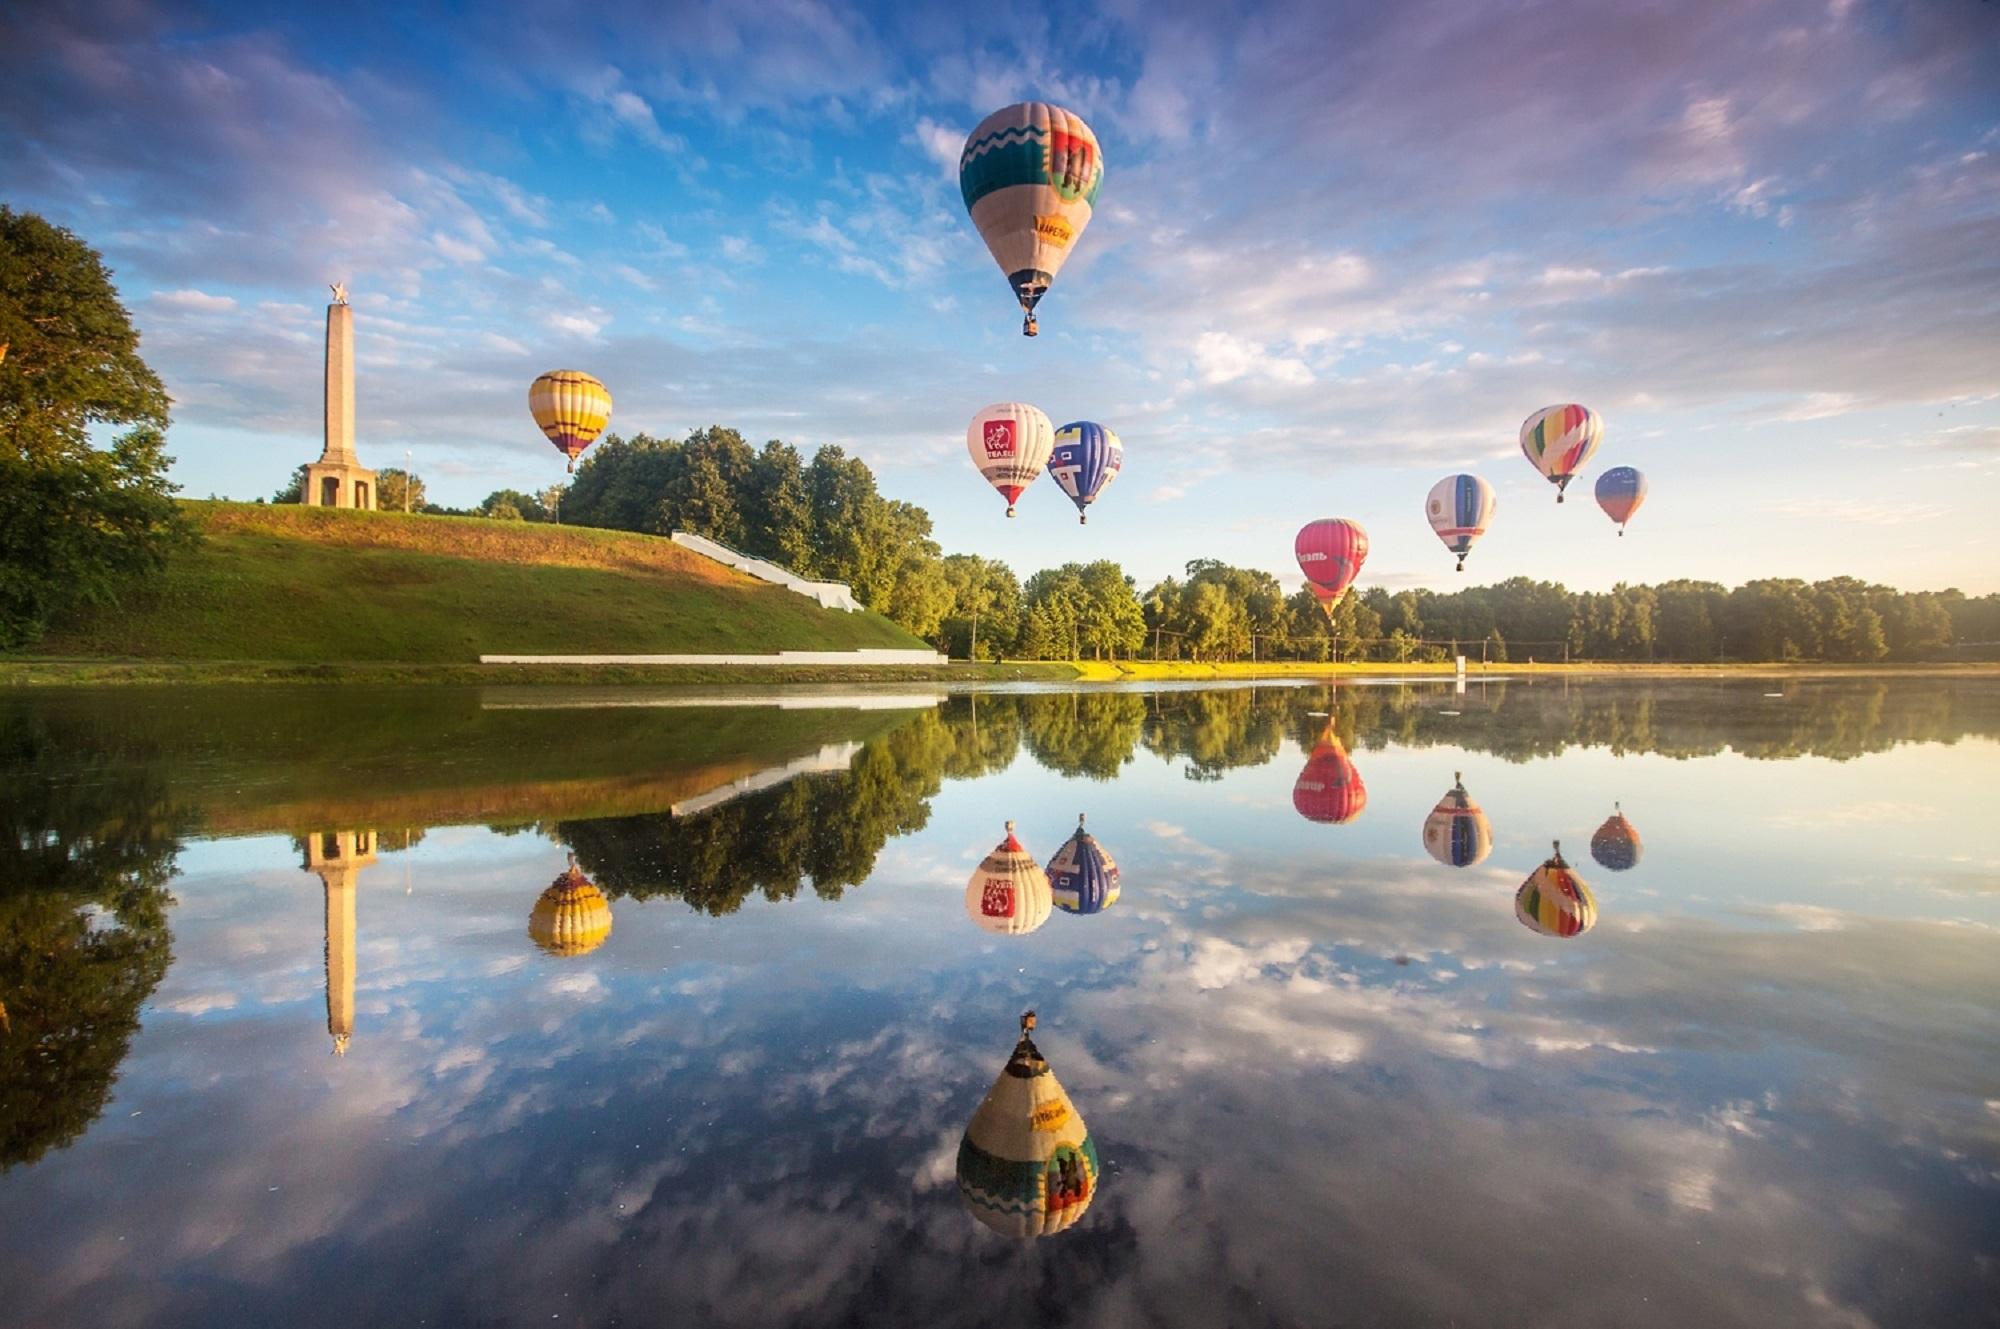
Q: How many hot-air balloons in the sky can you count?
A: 8